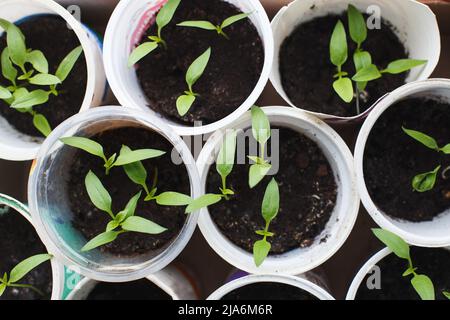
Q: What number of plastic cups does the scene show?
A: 10